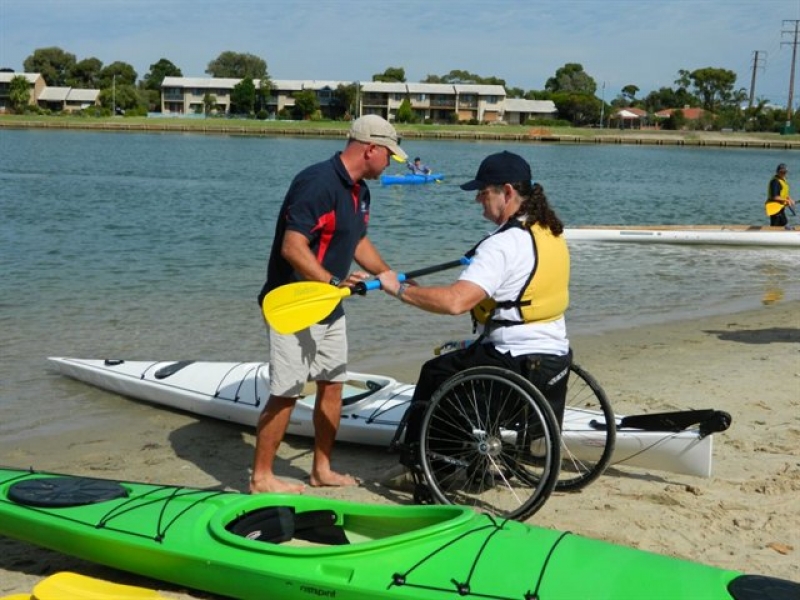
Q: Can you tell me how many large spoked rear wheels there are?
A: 2